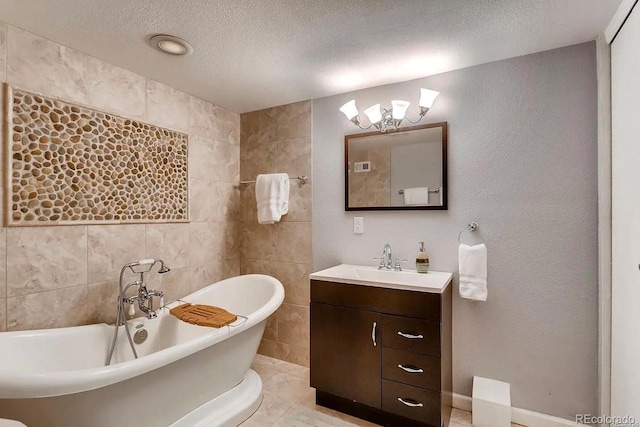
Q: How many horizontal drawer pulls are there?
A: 3